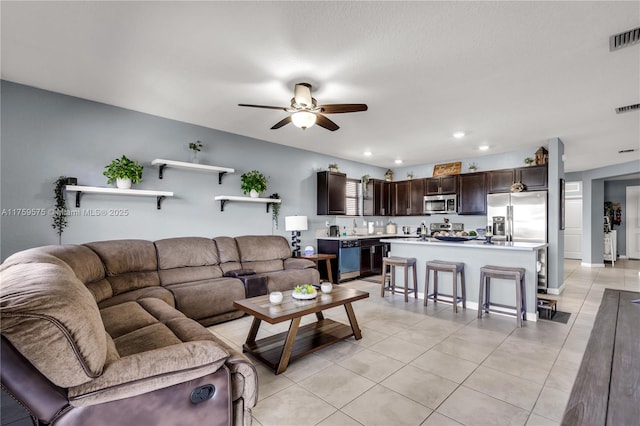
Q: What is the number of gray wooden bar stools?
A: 3